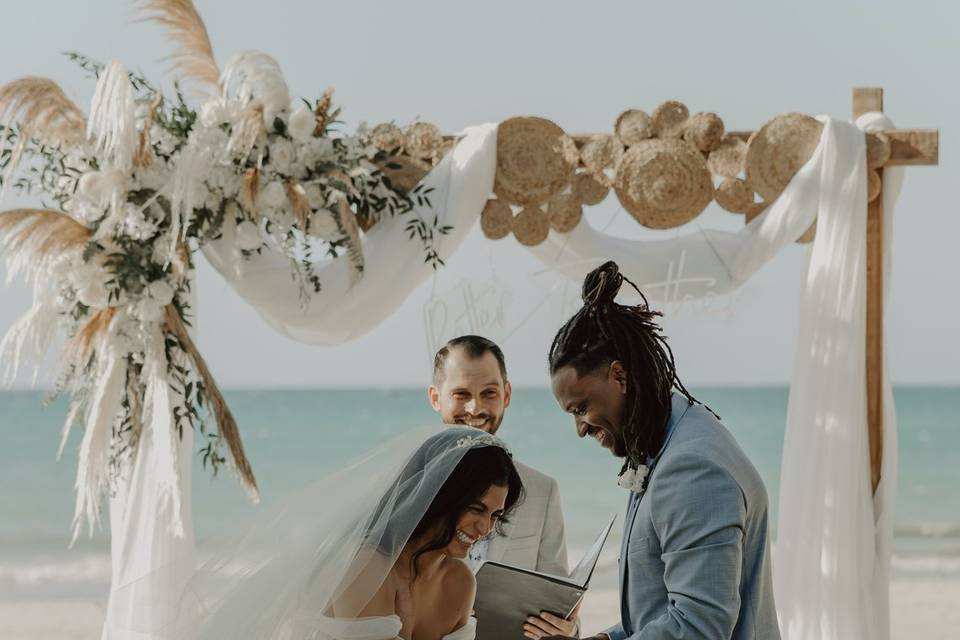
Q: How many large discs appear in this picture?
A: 3